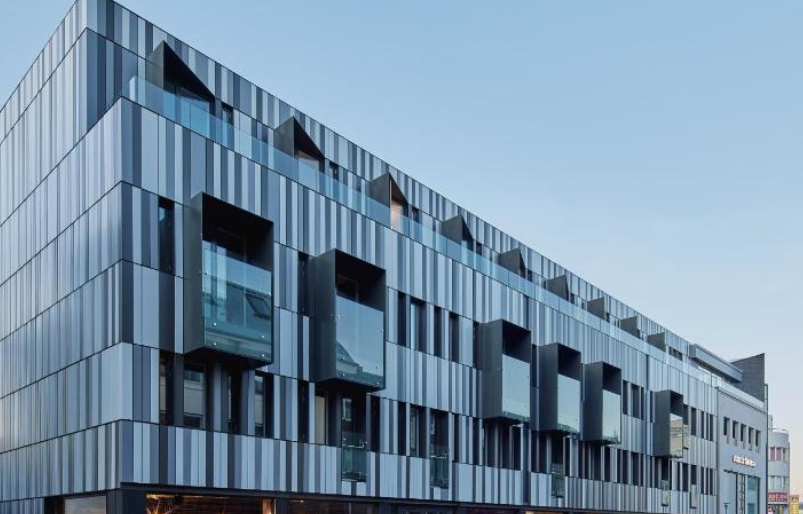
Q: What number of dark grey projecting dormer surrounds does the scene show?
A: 9